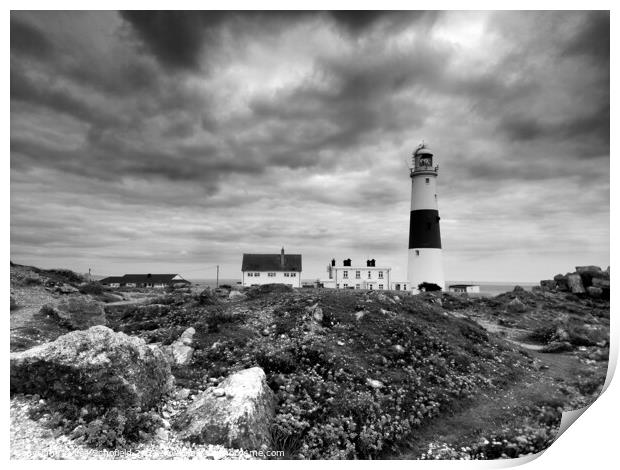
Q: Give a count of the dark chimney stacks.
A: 3